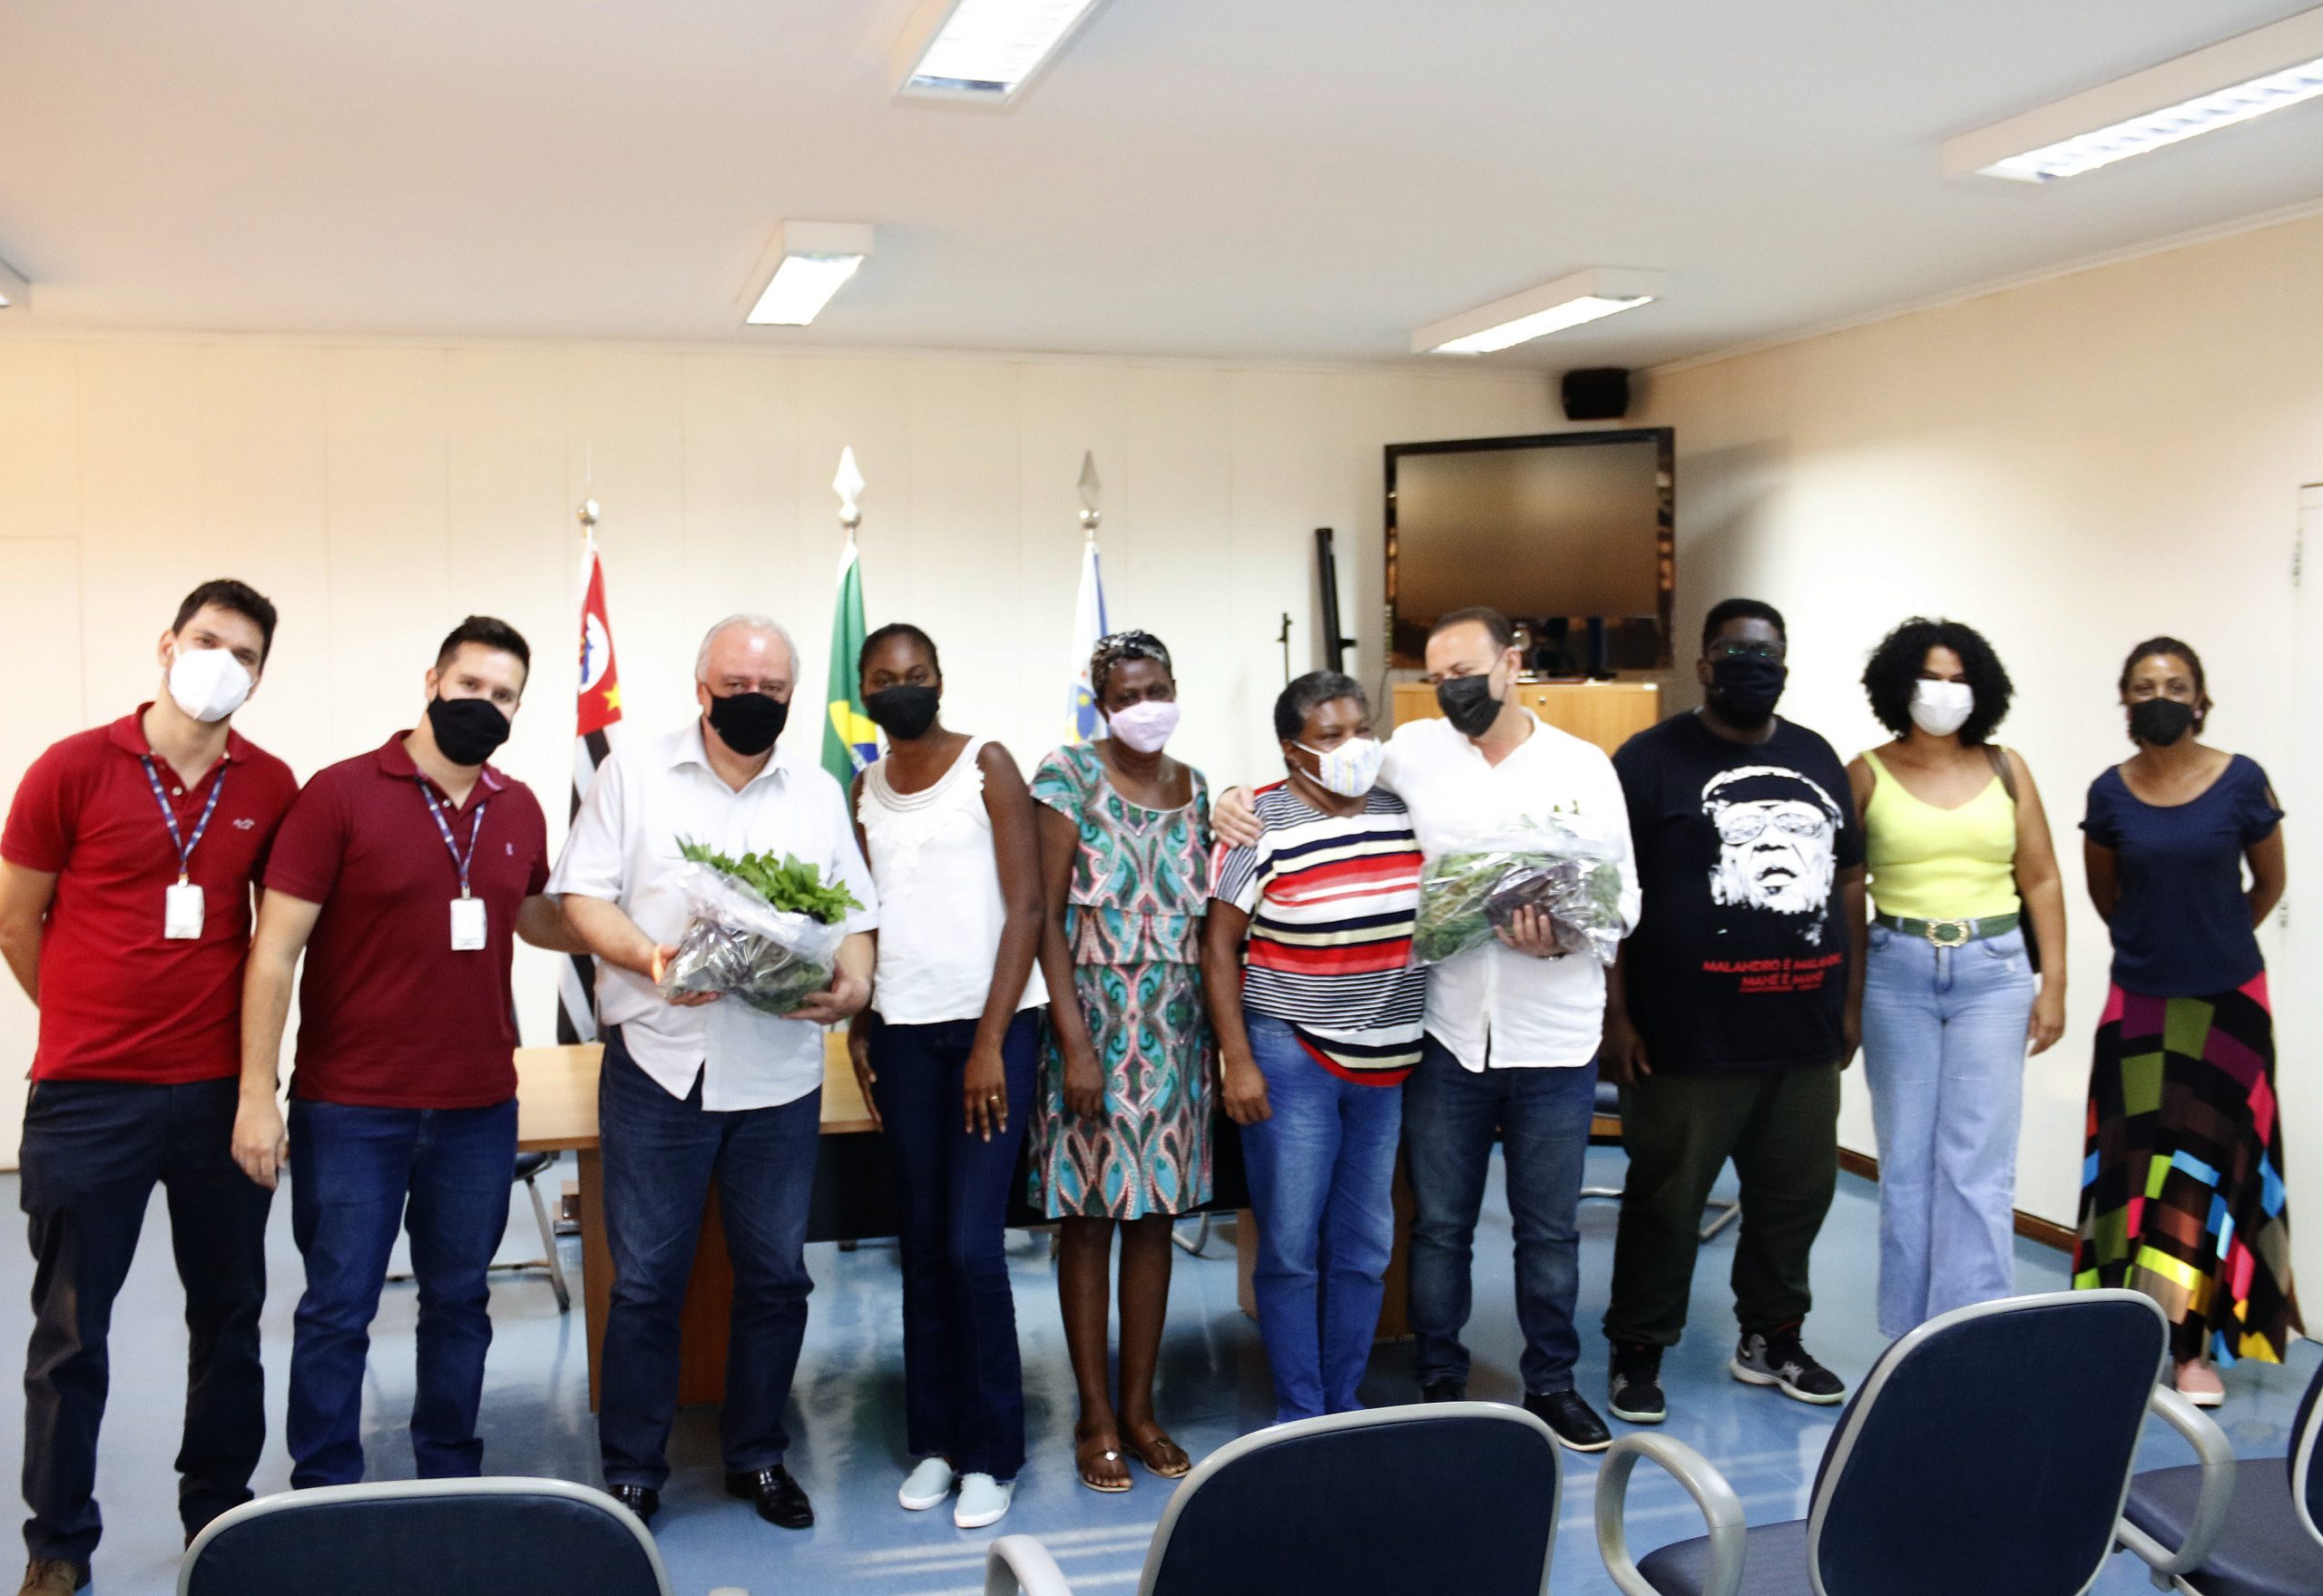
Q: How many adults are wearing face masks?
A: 10